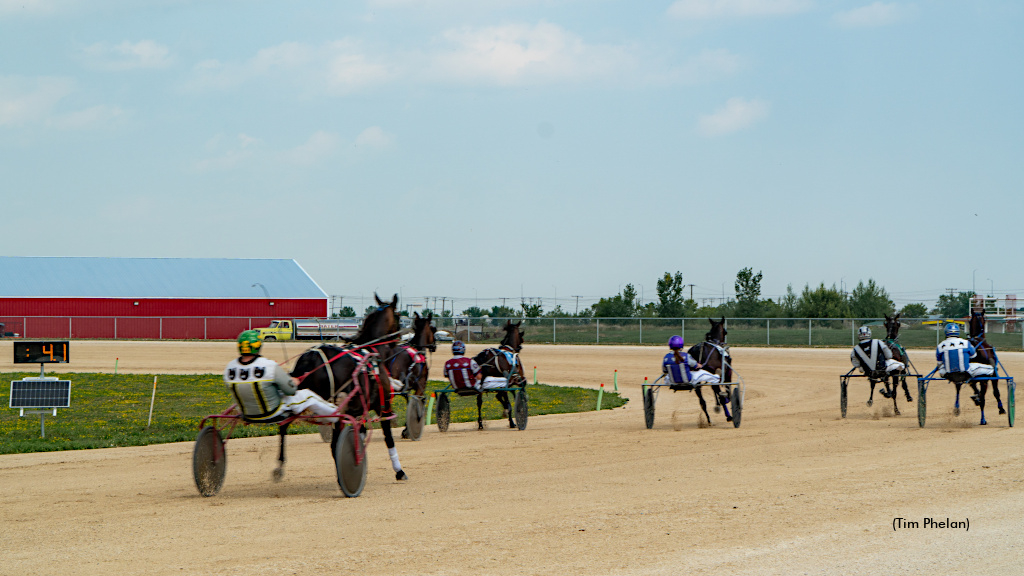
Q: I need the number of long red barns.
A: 1